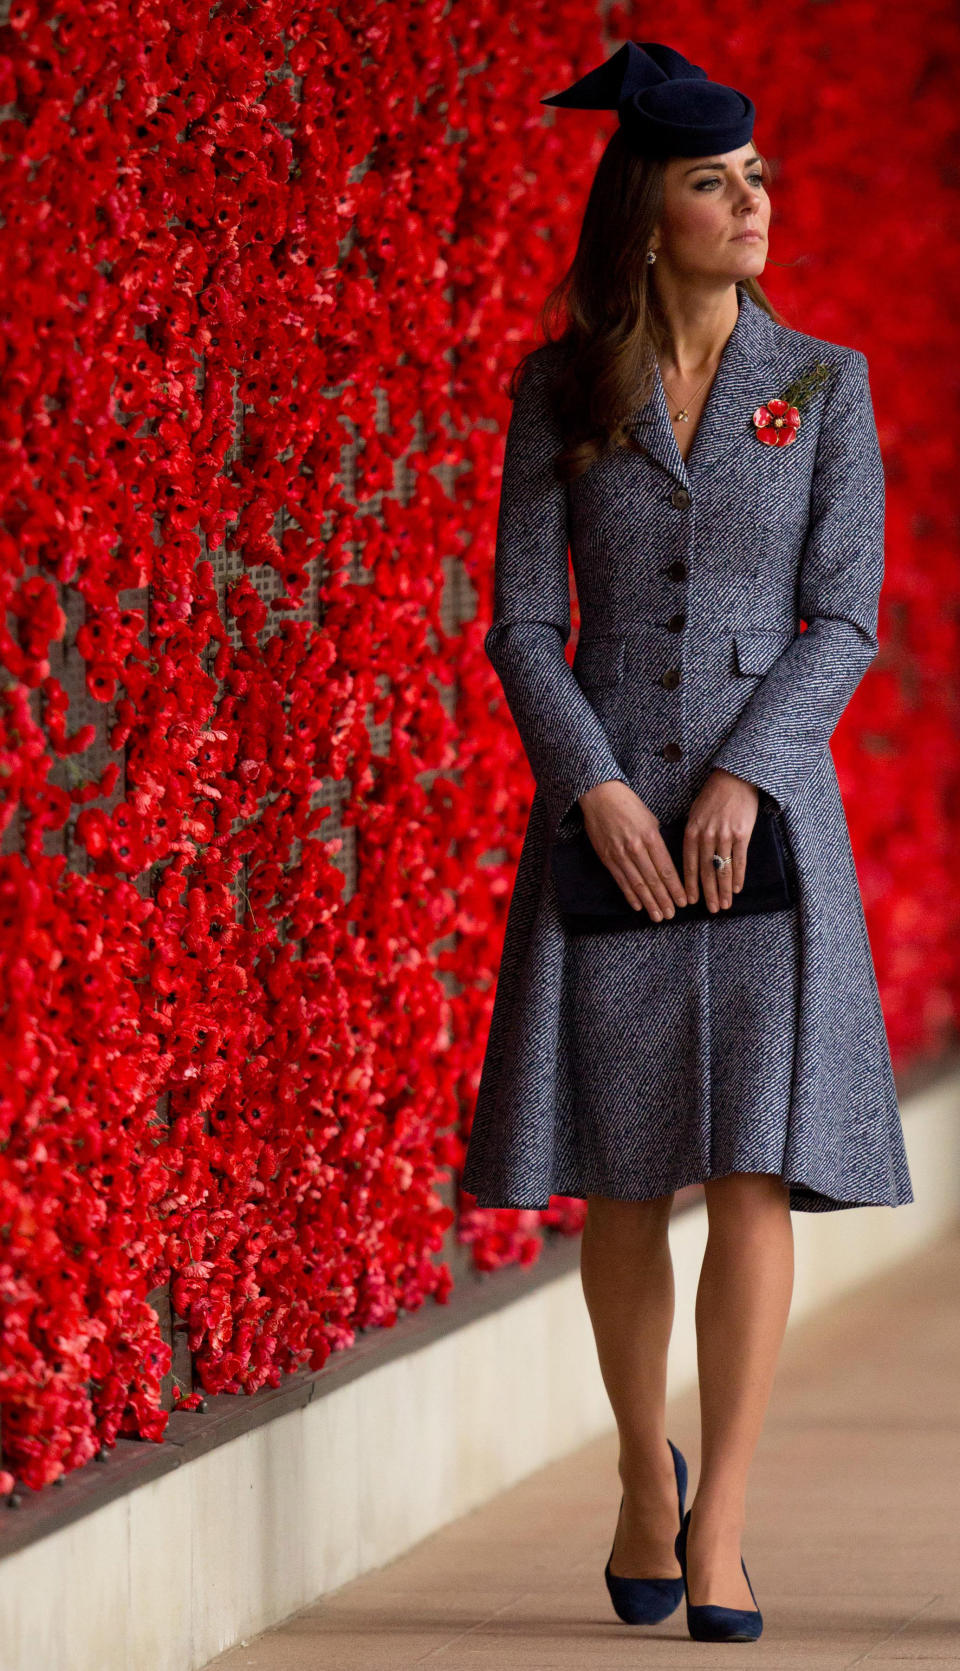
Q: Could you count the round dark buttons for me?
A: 5